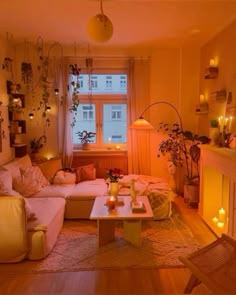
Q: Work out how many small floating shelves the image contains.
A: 3